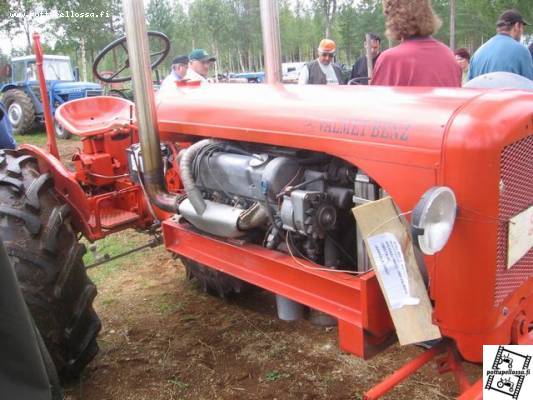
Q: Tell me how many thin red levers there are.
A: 1